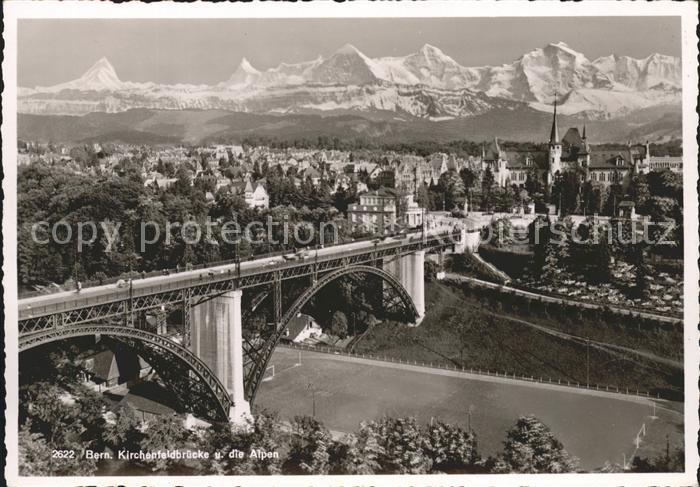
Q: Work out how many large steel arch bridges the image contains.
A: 1